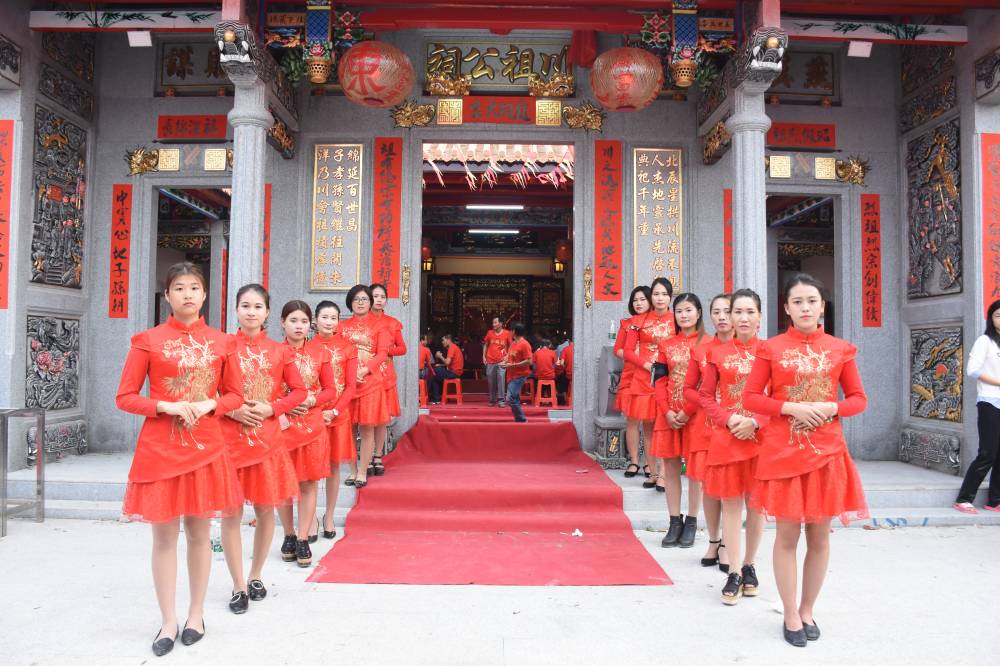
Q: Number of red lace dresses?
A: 12